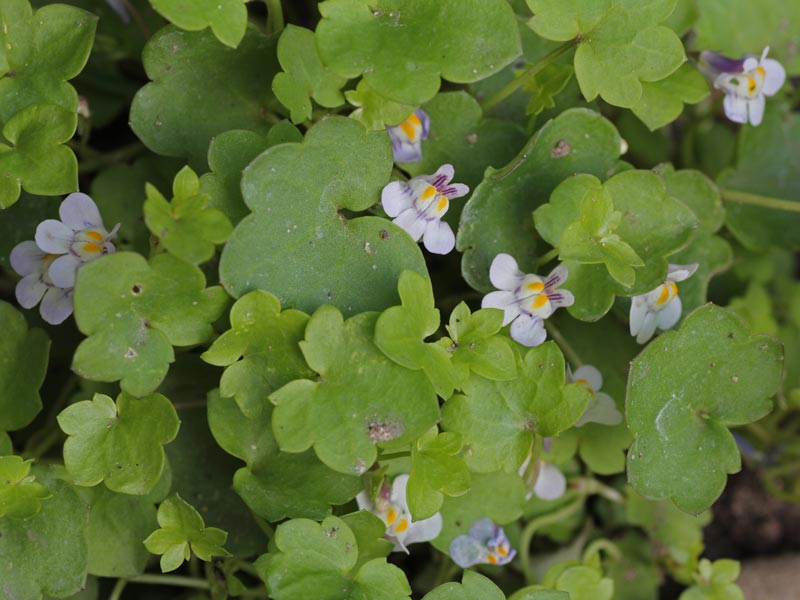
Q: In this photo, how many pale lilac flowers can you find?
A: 11